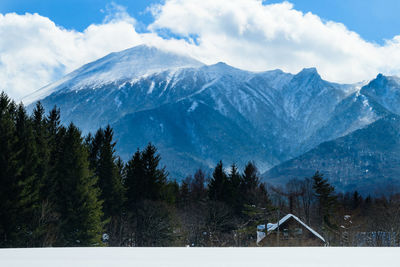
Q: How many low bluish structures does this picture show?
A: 1